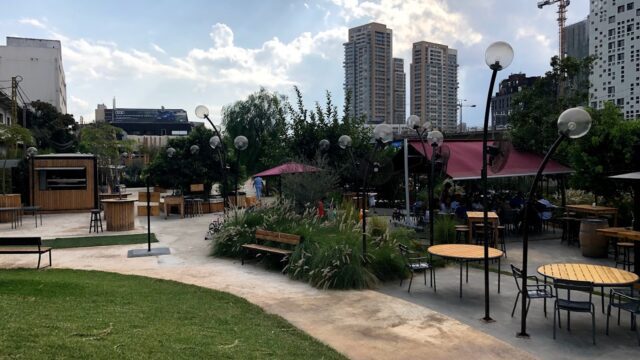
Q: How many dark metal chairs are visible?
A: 4